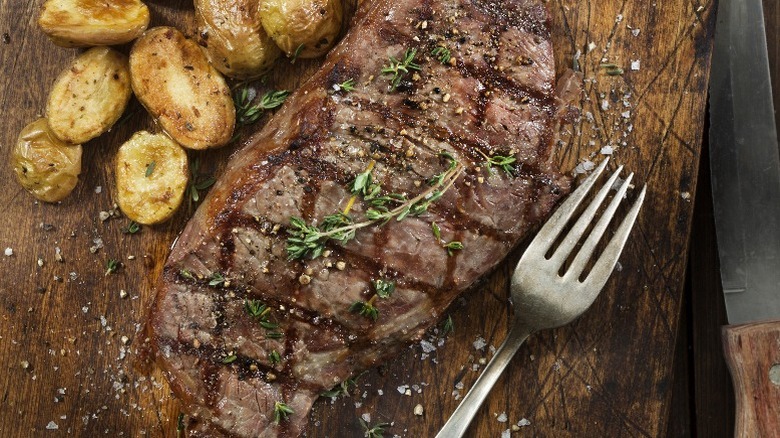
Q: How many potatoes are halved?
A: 4